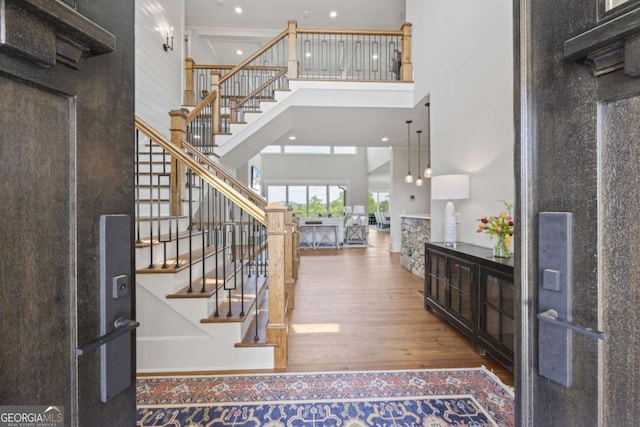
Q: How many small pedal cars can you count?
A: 0